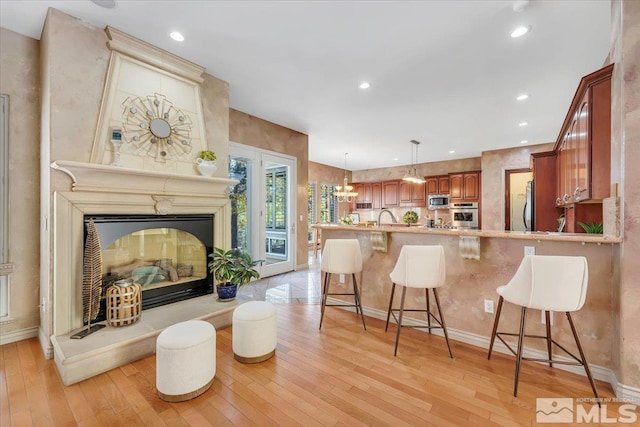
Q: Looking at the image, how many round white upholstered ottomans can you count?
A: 2